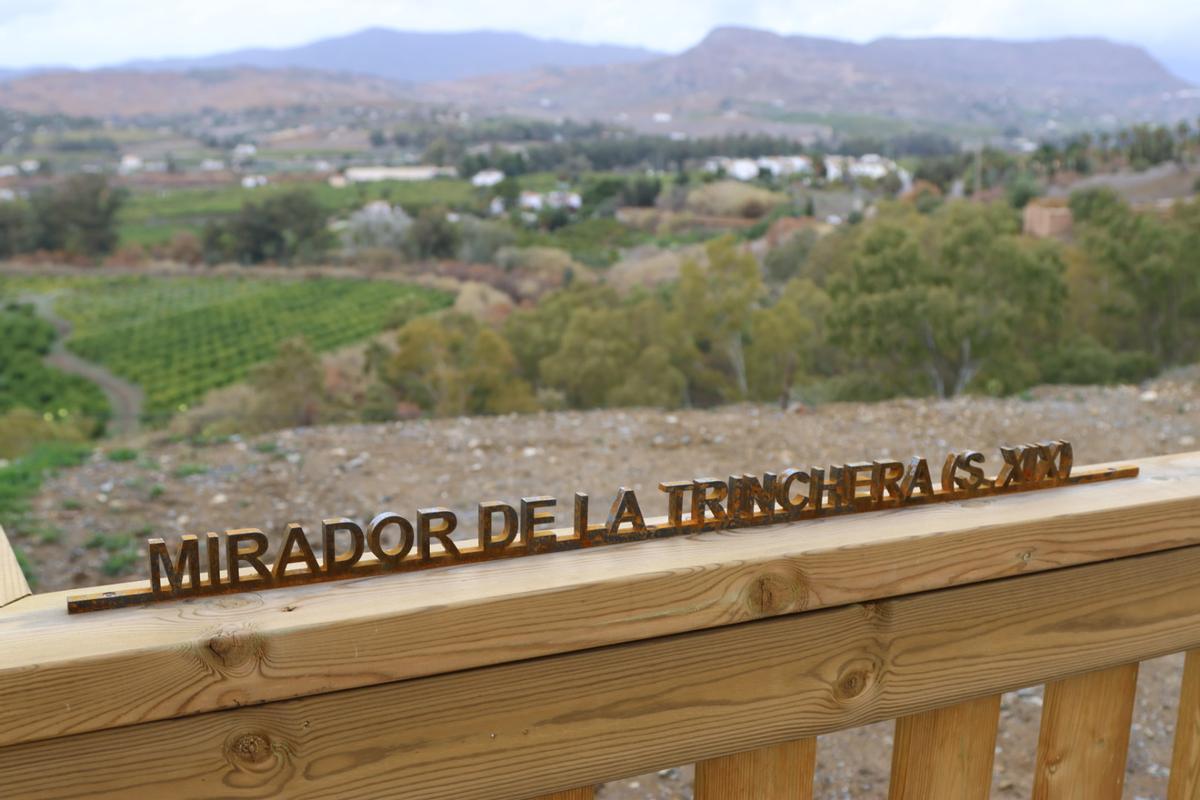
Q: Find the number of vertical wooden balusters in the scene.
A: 5